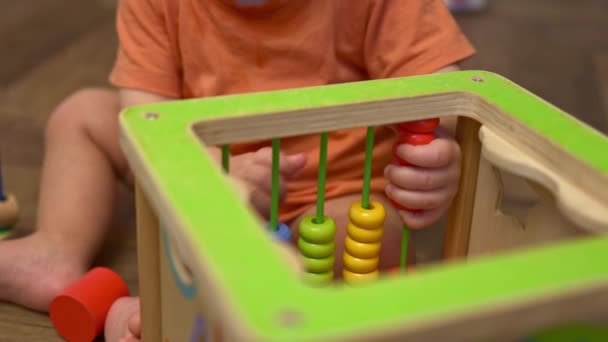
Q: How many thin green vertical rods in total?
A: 5